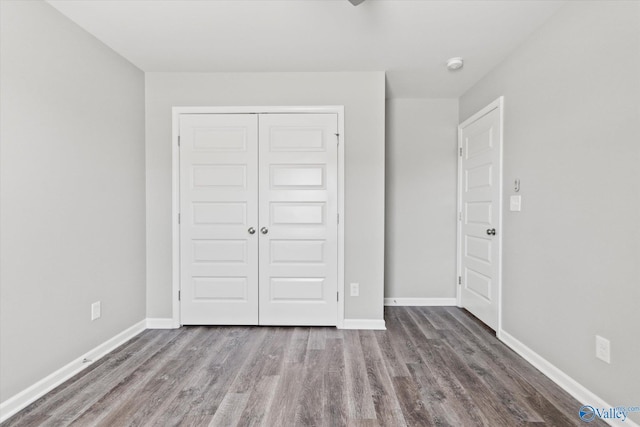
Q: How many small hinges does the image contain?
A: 9